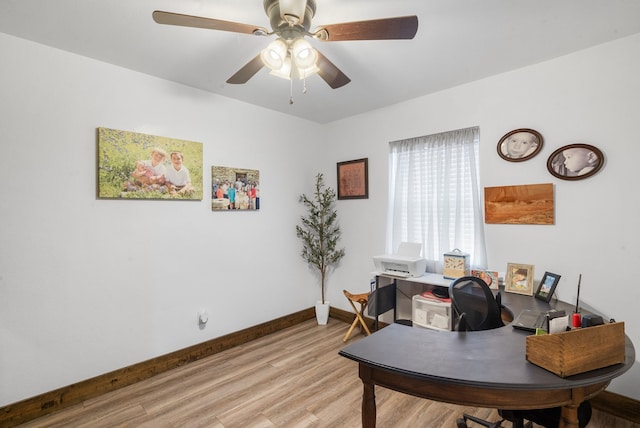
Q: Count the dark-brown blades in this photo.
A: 4